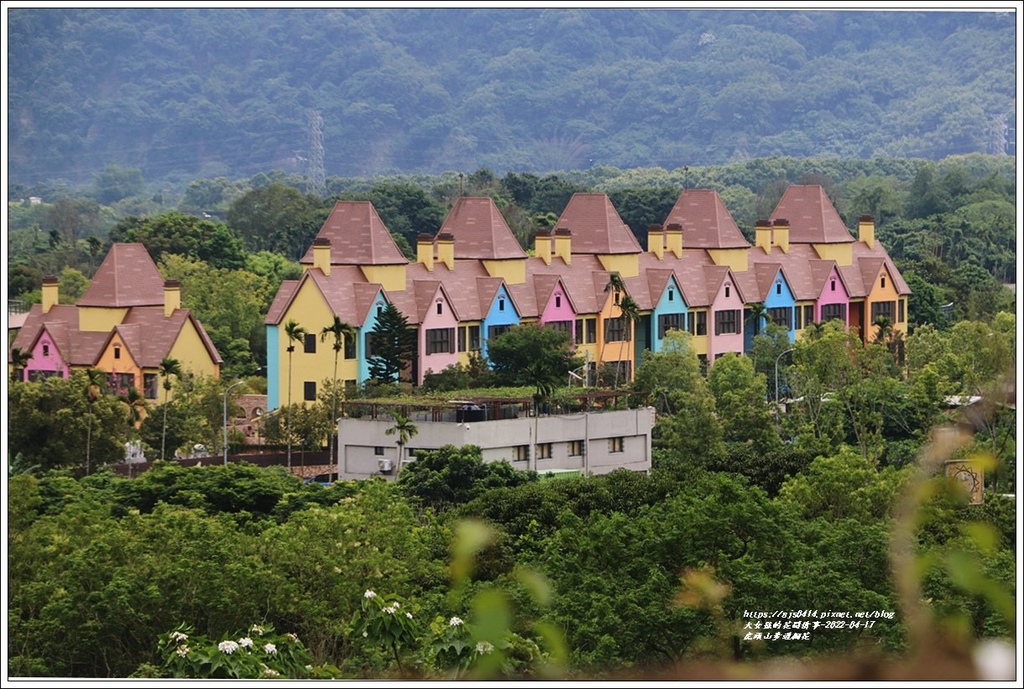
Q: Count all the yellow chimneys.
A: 12